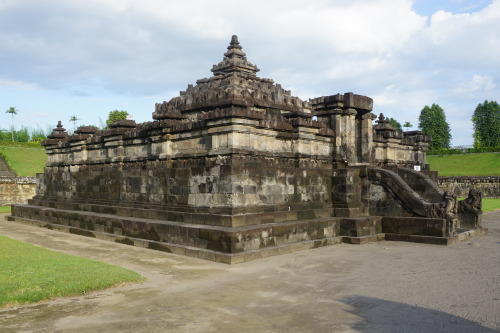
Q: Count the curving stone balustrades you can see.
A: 2